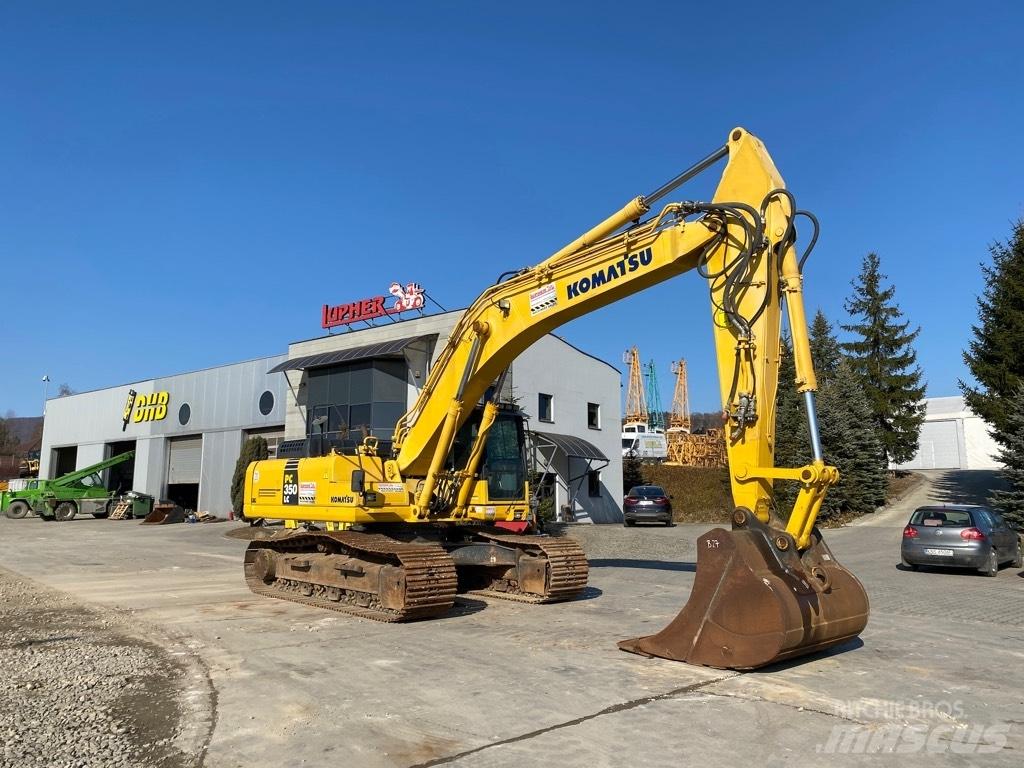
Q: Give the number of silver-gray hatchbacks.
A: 1